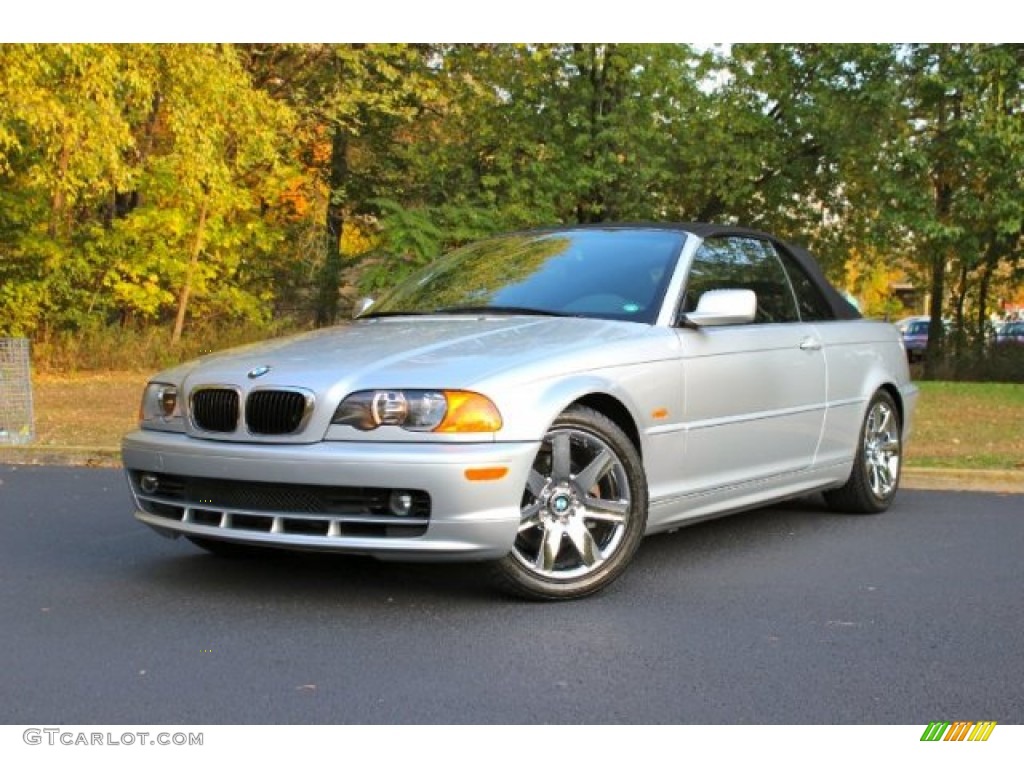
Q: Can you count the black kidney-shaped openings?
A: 2